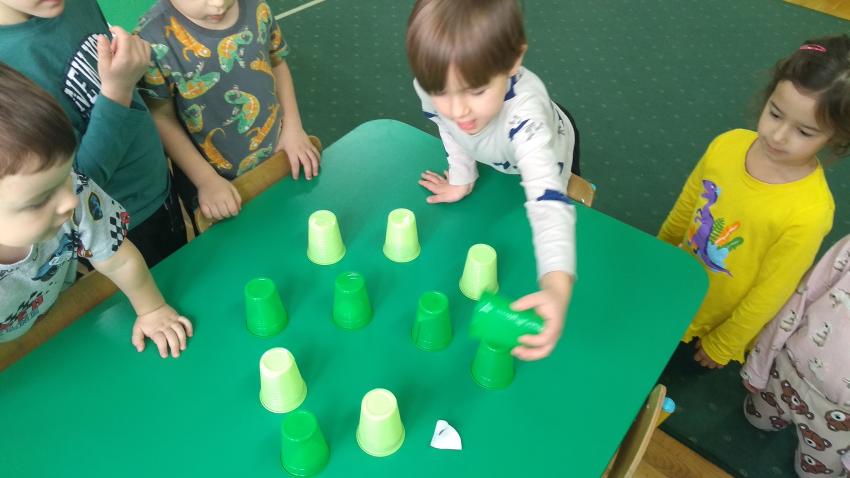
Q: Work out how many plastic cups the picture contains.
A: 11